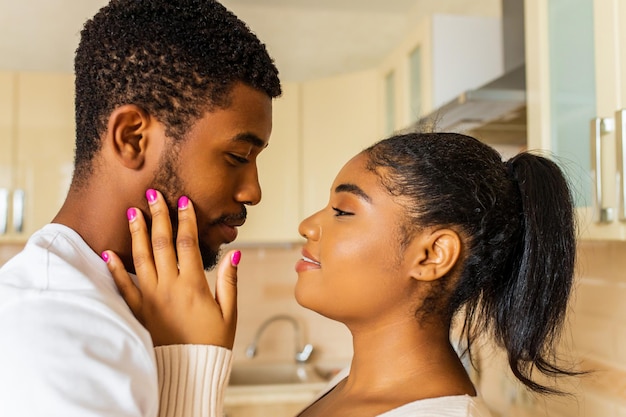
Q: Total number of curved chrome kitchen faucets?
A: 1